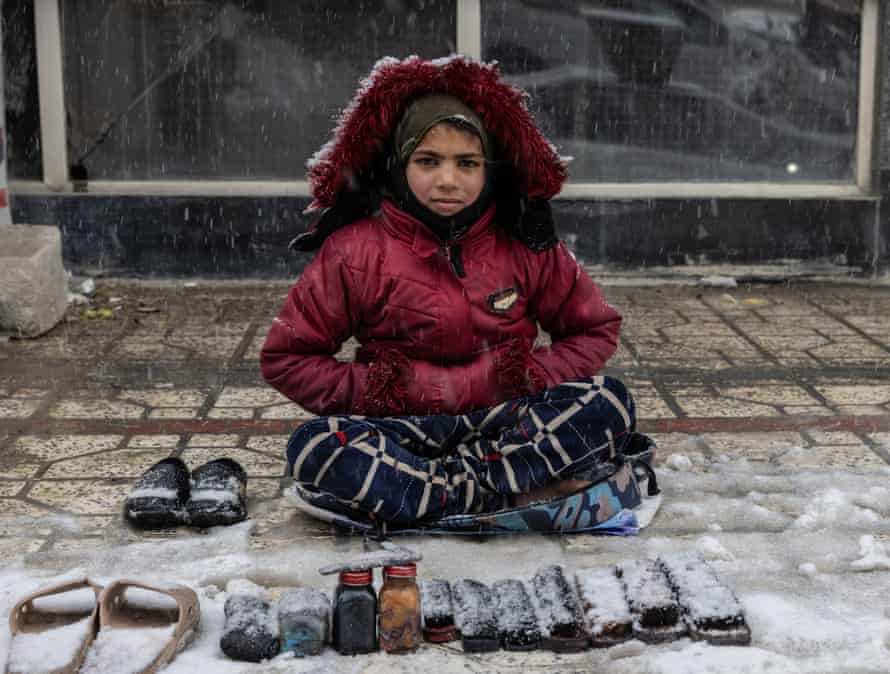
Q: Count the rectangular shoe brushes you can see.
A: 7